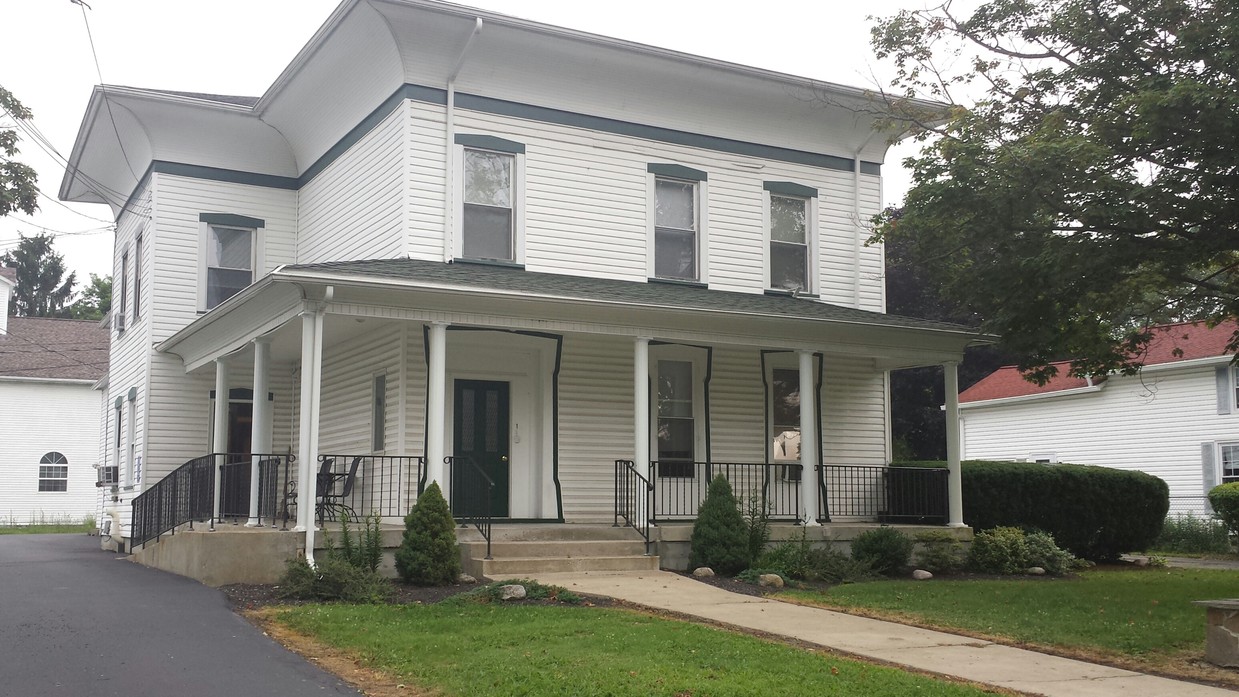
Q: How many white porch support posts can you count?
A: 7